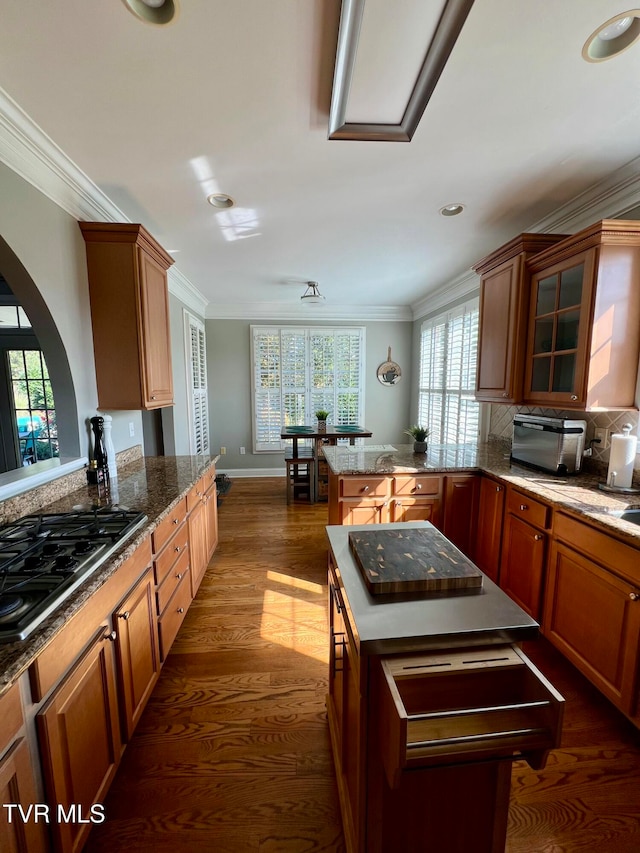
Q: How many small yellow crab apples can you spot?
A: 0